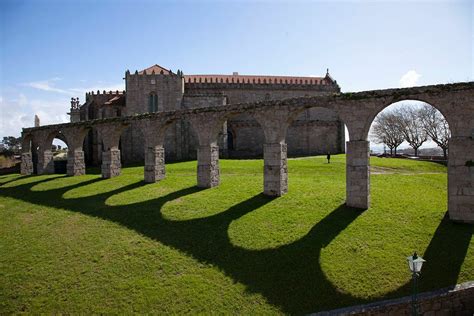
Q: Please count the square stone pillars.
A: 9